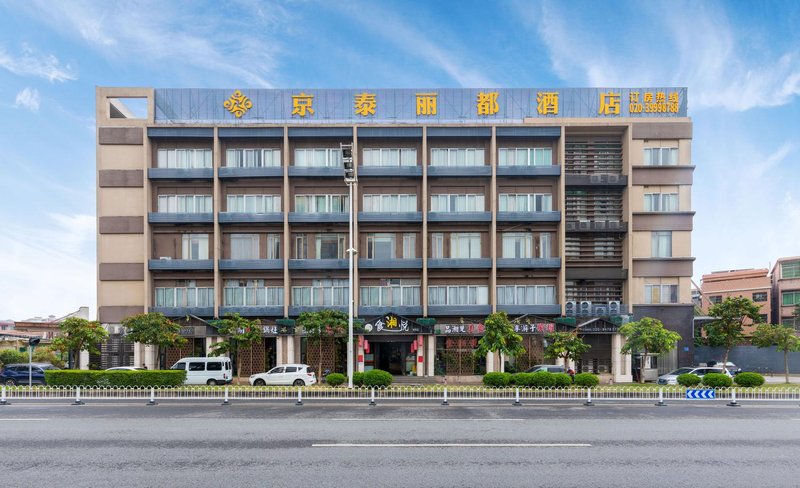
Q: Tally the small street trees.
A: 9